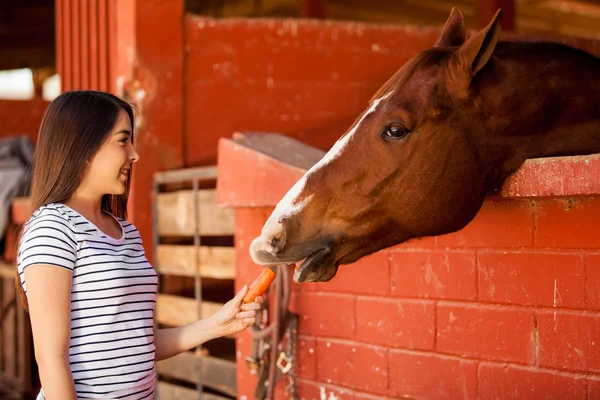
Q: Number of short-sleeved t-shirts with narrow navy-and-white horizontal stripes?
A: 1